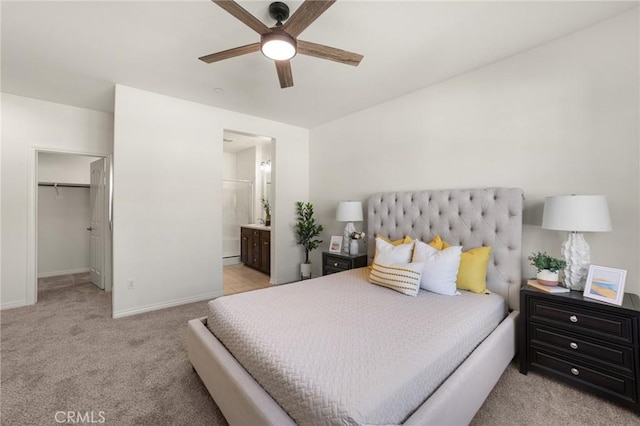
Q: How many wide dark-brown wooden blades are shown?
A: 5